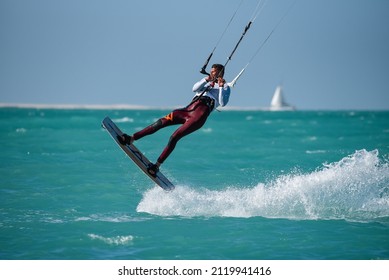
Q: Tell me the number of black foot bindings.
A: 2